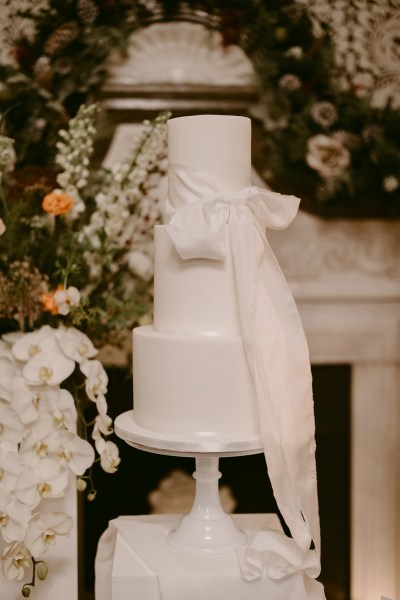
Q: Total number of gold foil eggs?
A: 0